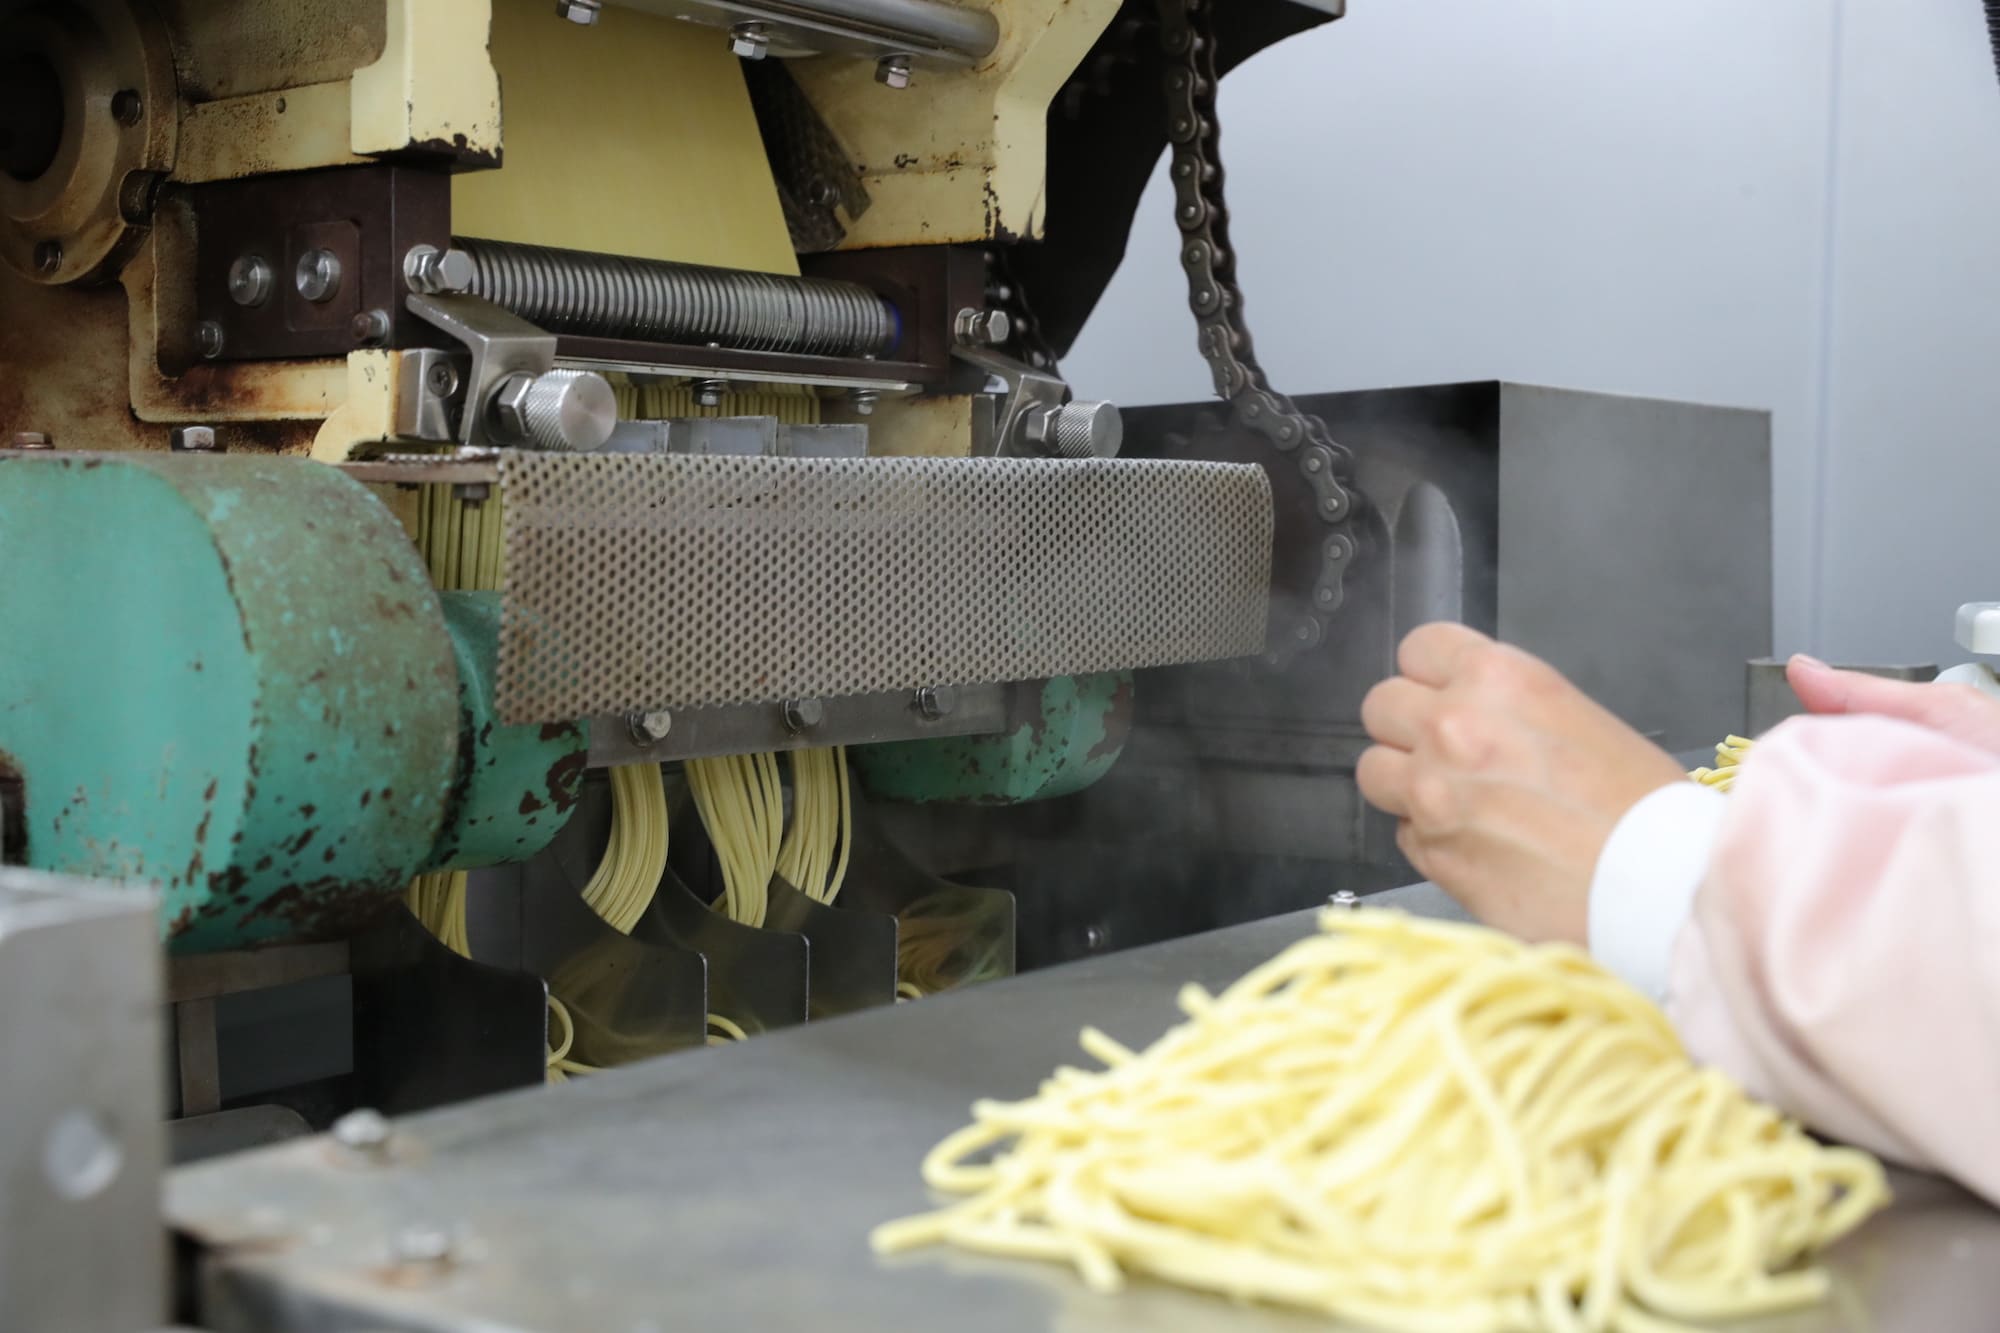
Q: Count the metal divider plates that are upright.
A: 5